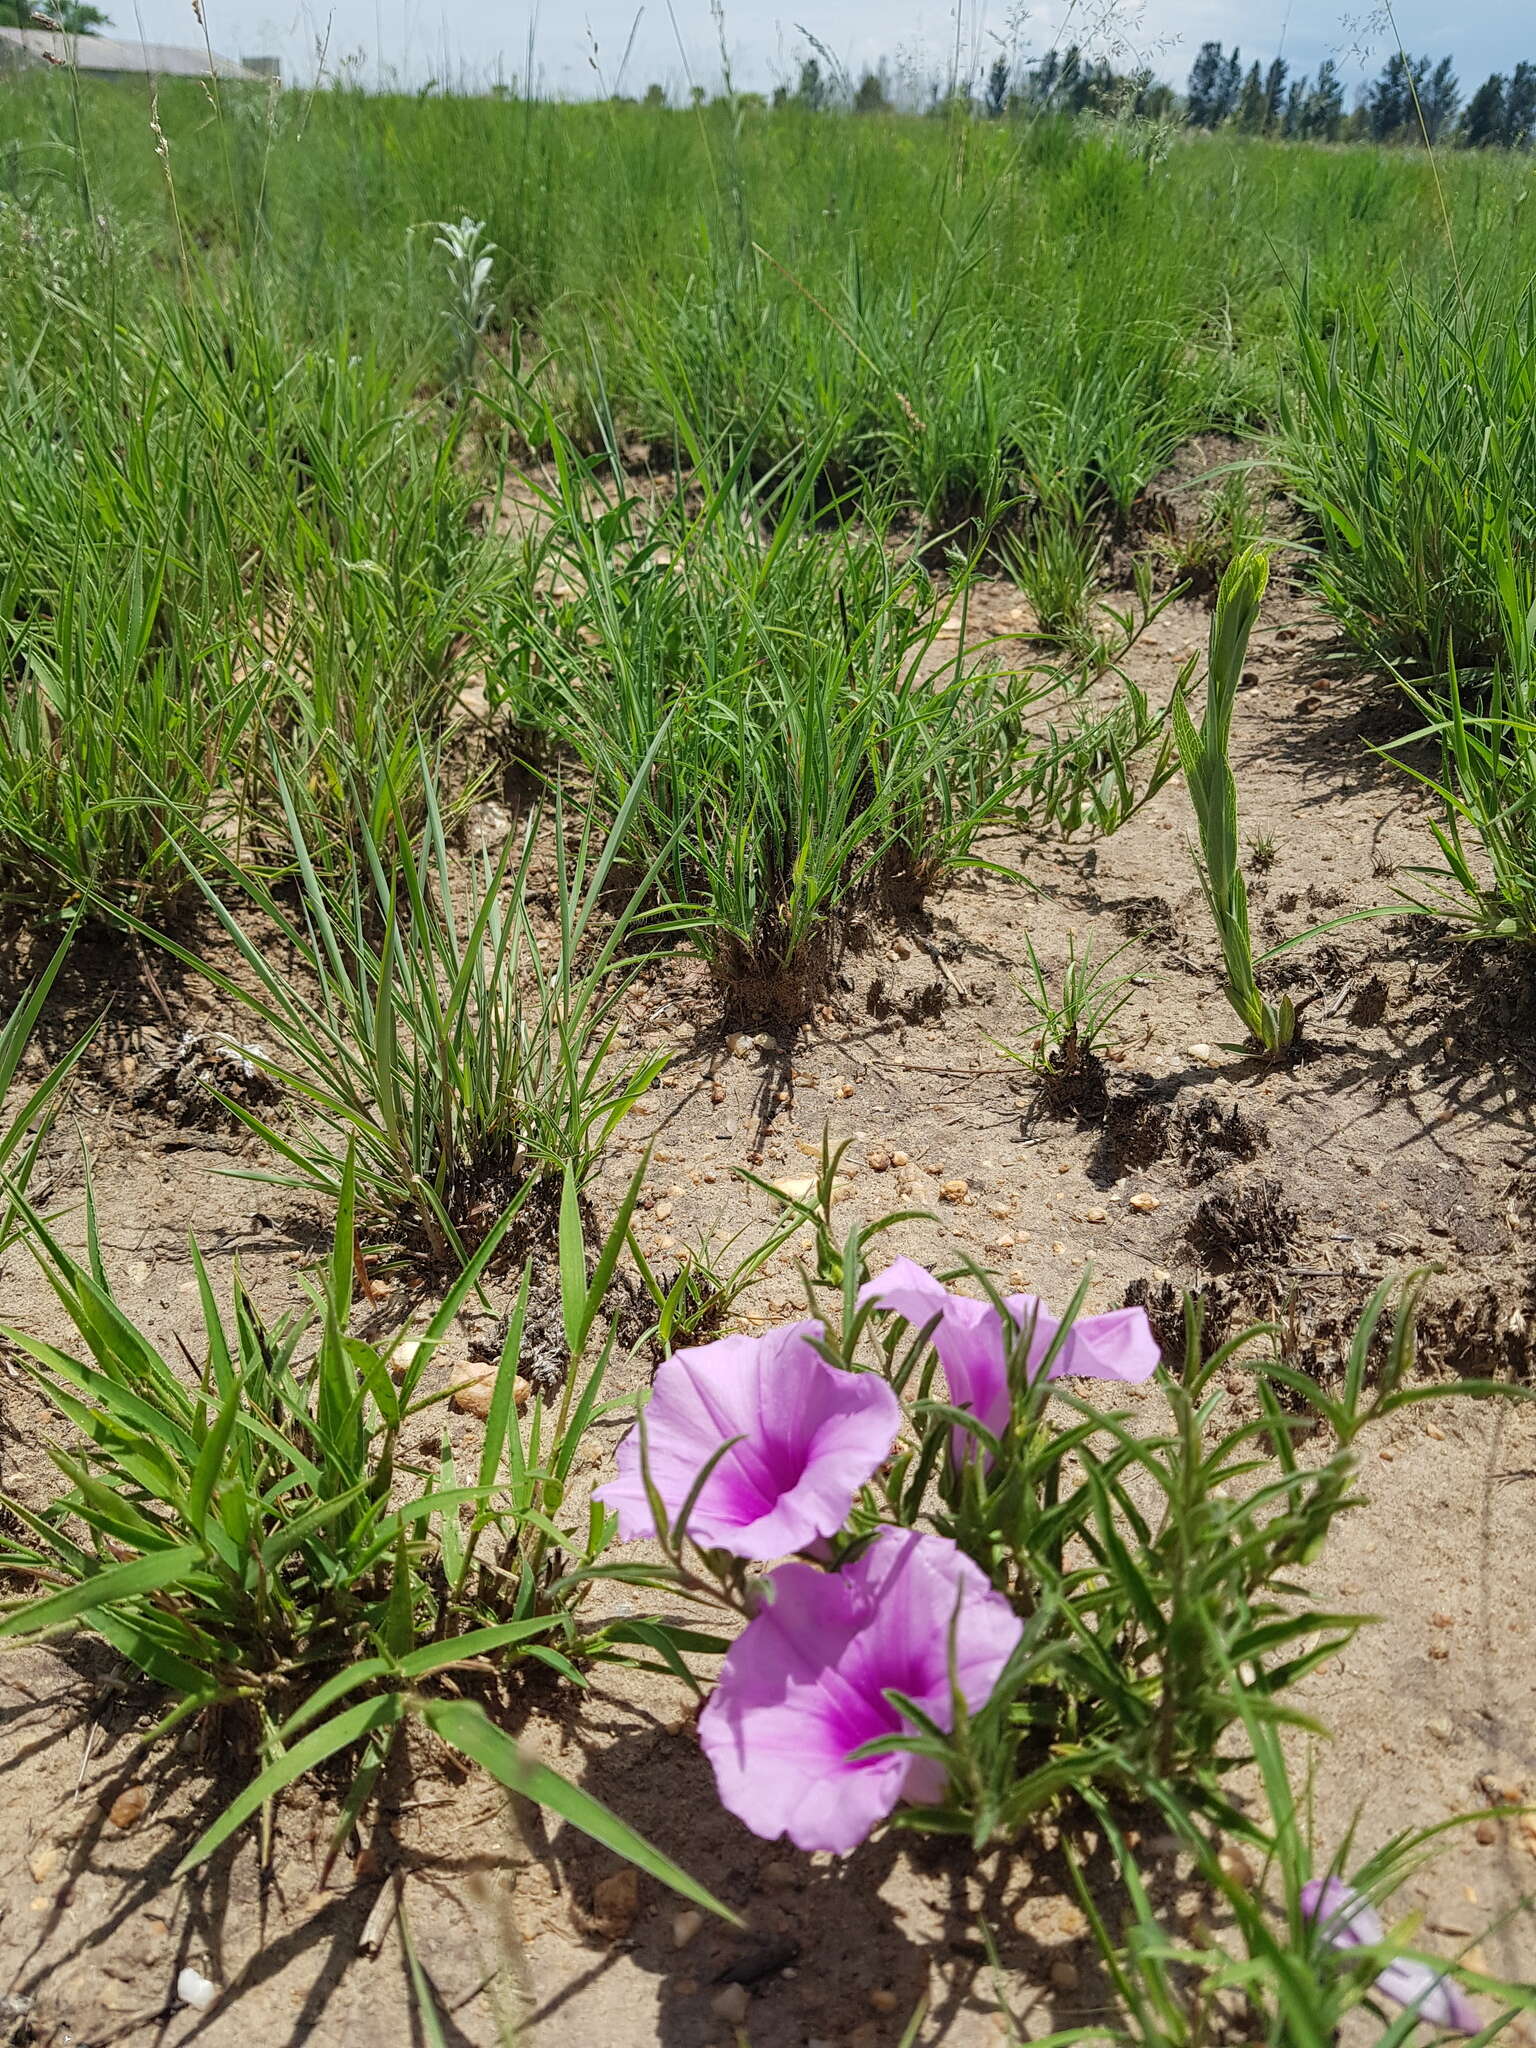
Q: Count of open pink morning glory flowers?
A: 3